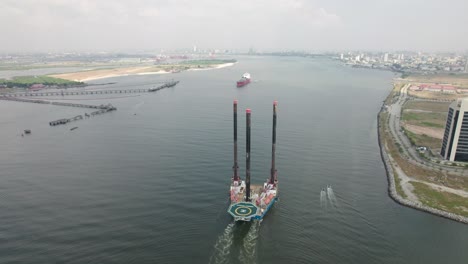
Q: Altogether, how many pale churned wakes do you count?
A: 4